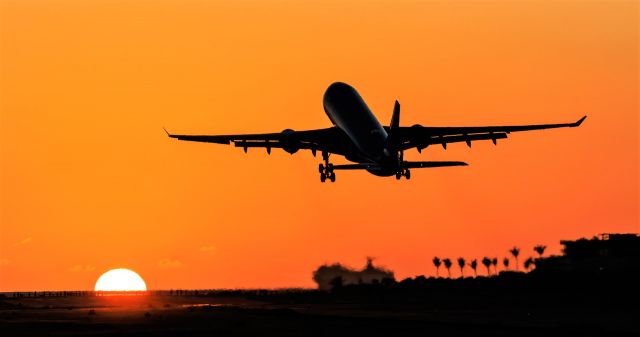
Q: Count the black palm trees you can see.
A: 10